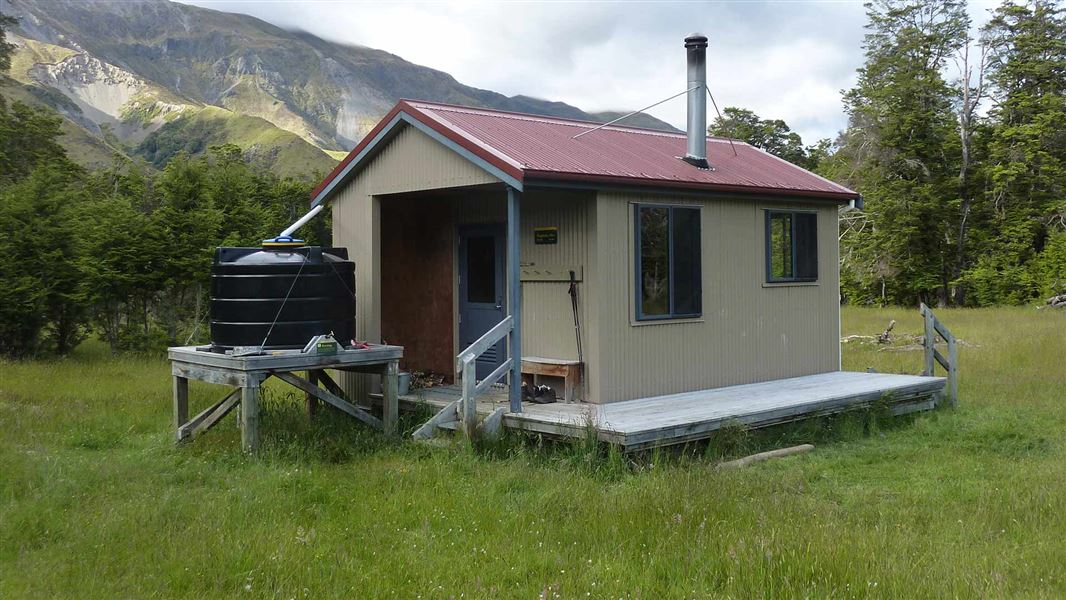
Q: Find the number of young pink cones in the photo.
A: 0